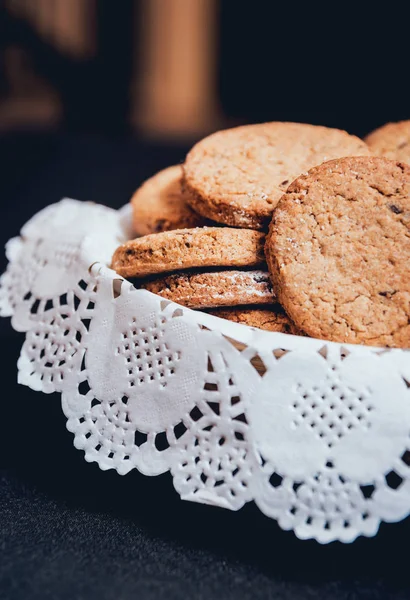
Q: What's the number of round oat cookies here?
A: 7